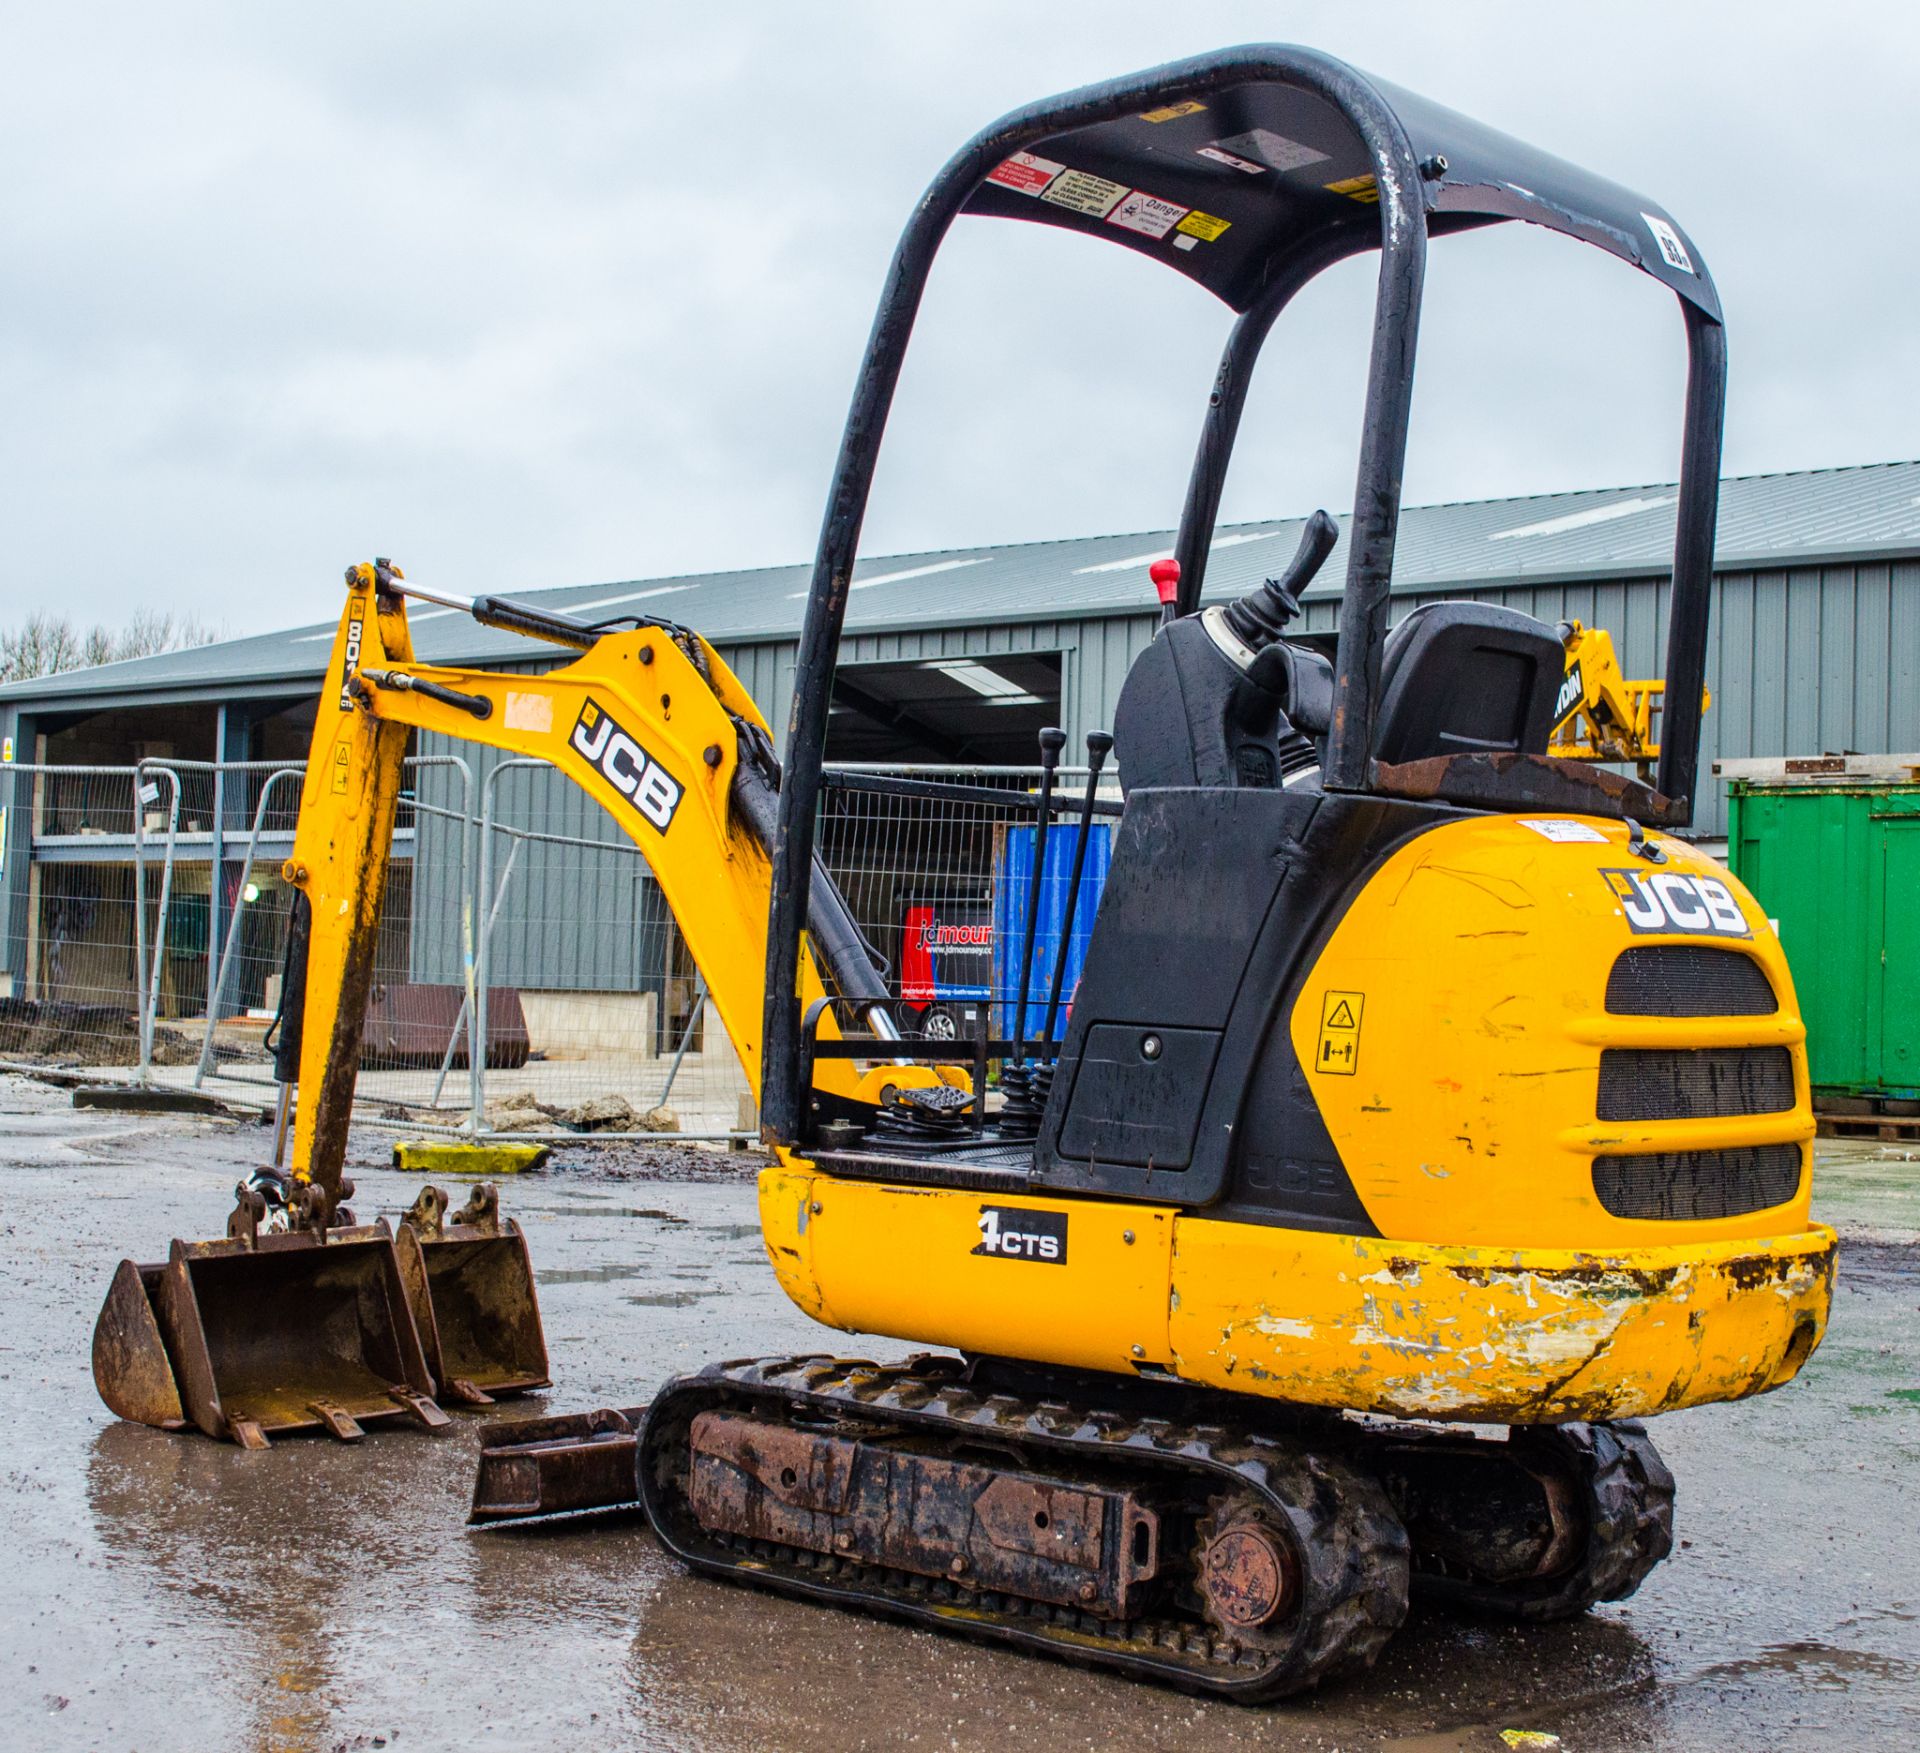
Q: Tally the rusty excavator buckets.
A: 3